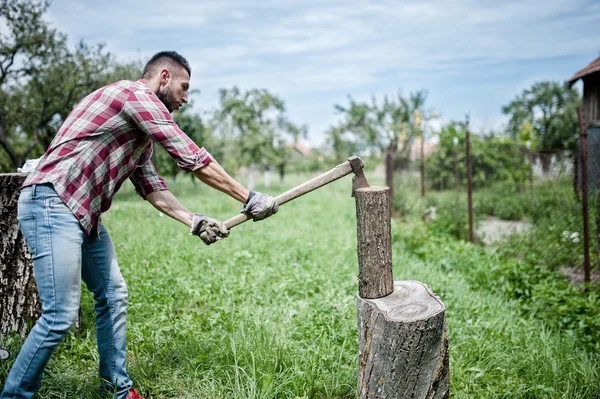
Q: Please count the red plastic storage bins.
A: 0